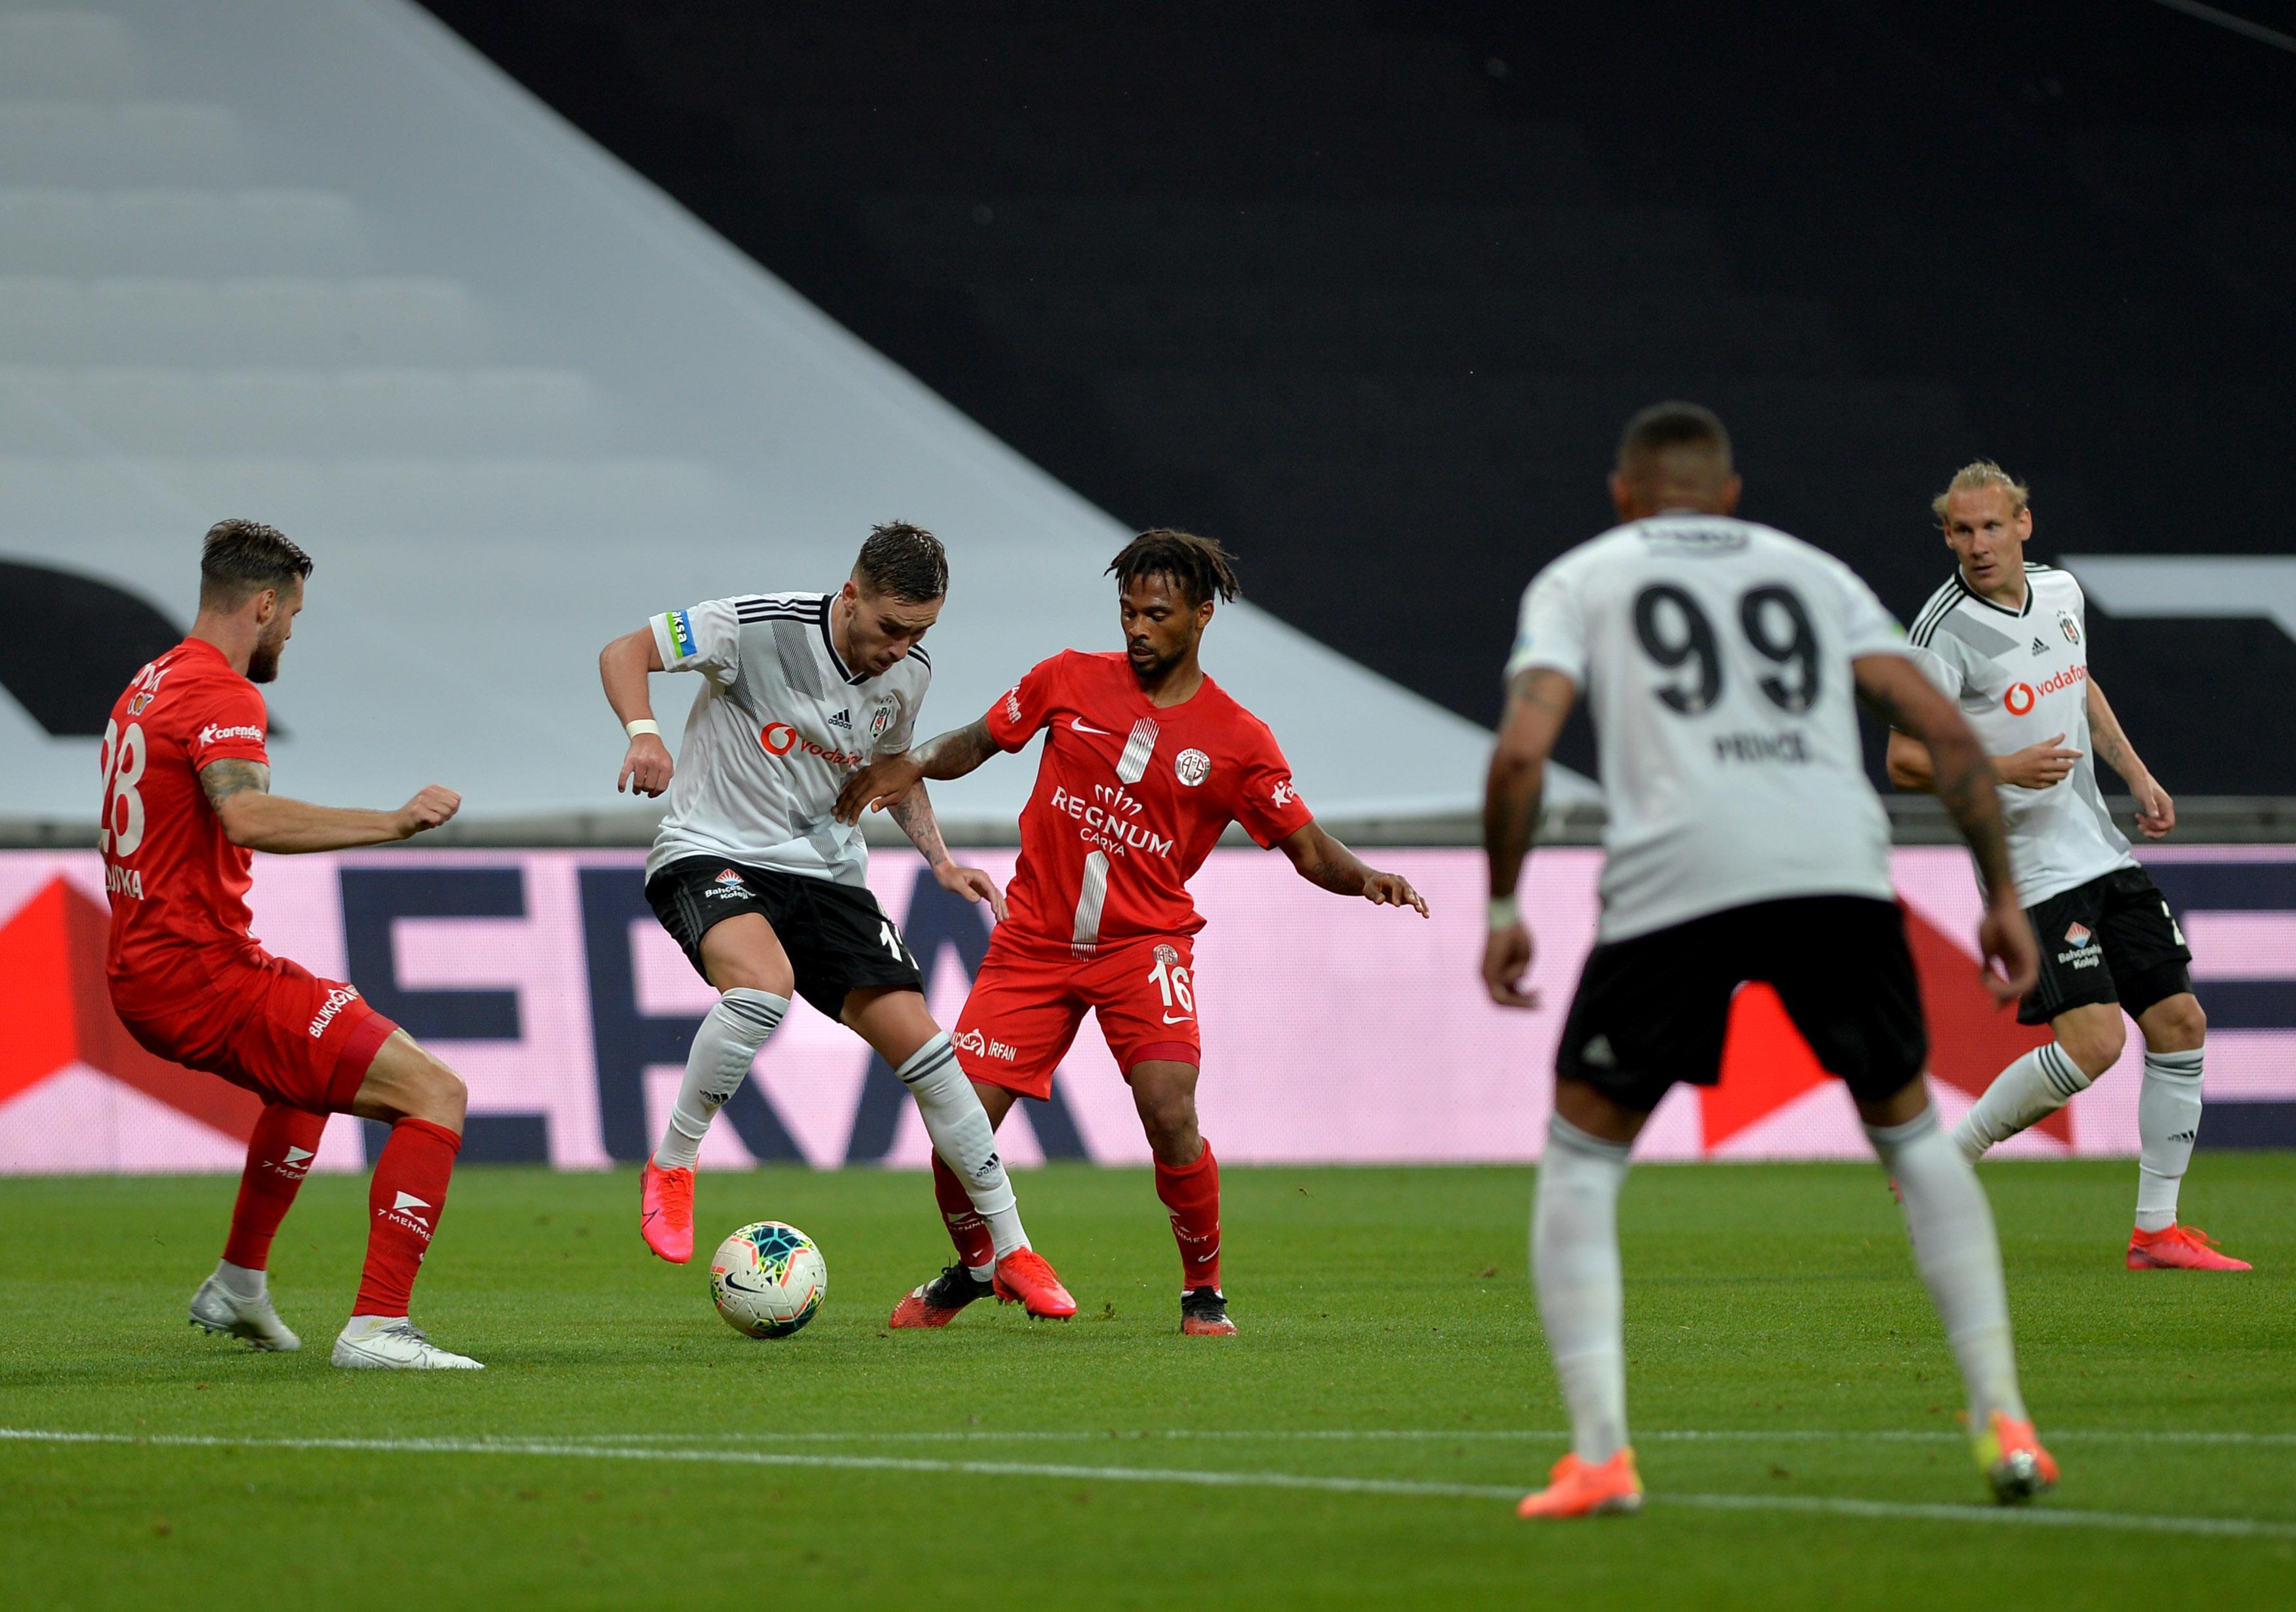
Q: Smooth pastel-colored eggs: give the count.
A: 0